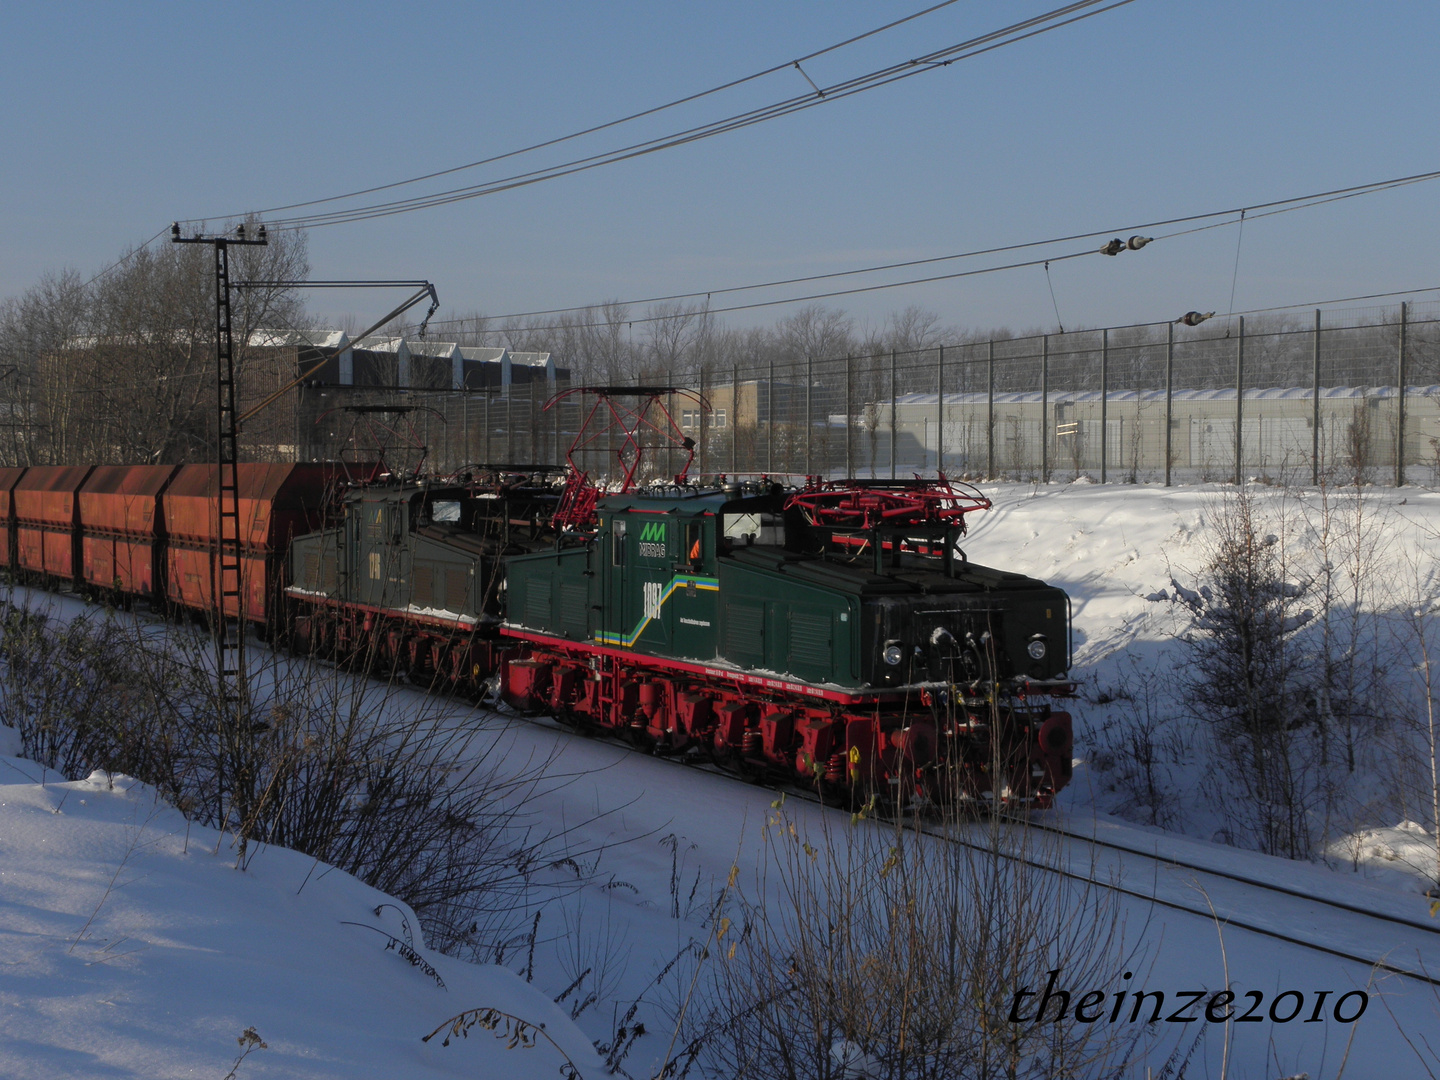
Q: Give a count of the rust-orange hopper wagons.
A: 4